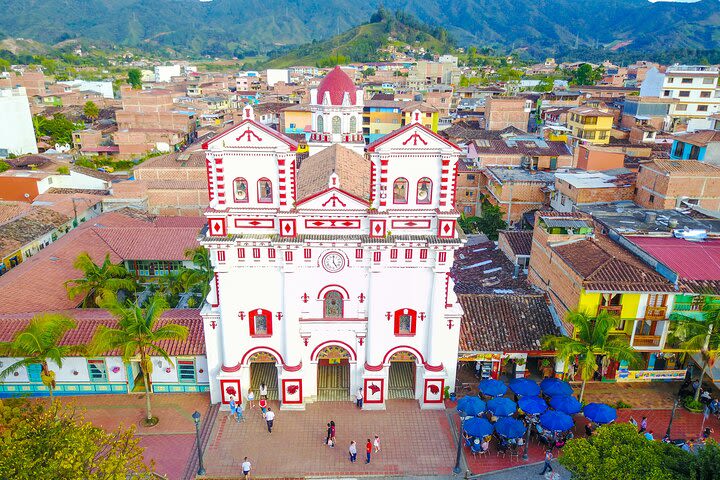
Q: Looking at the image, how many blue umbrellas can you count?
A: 11